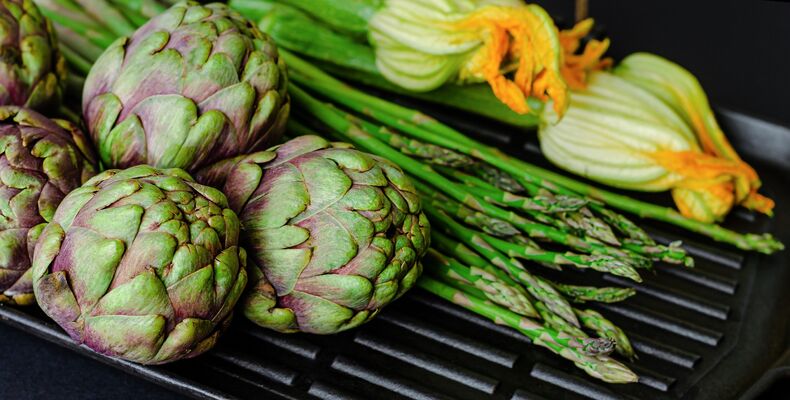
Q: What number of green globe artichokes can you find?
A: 5